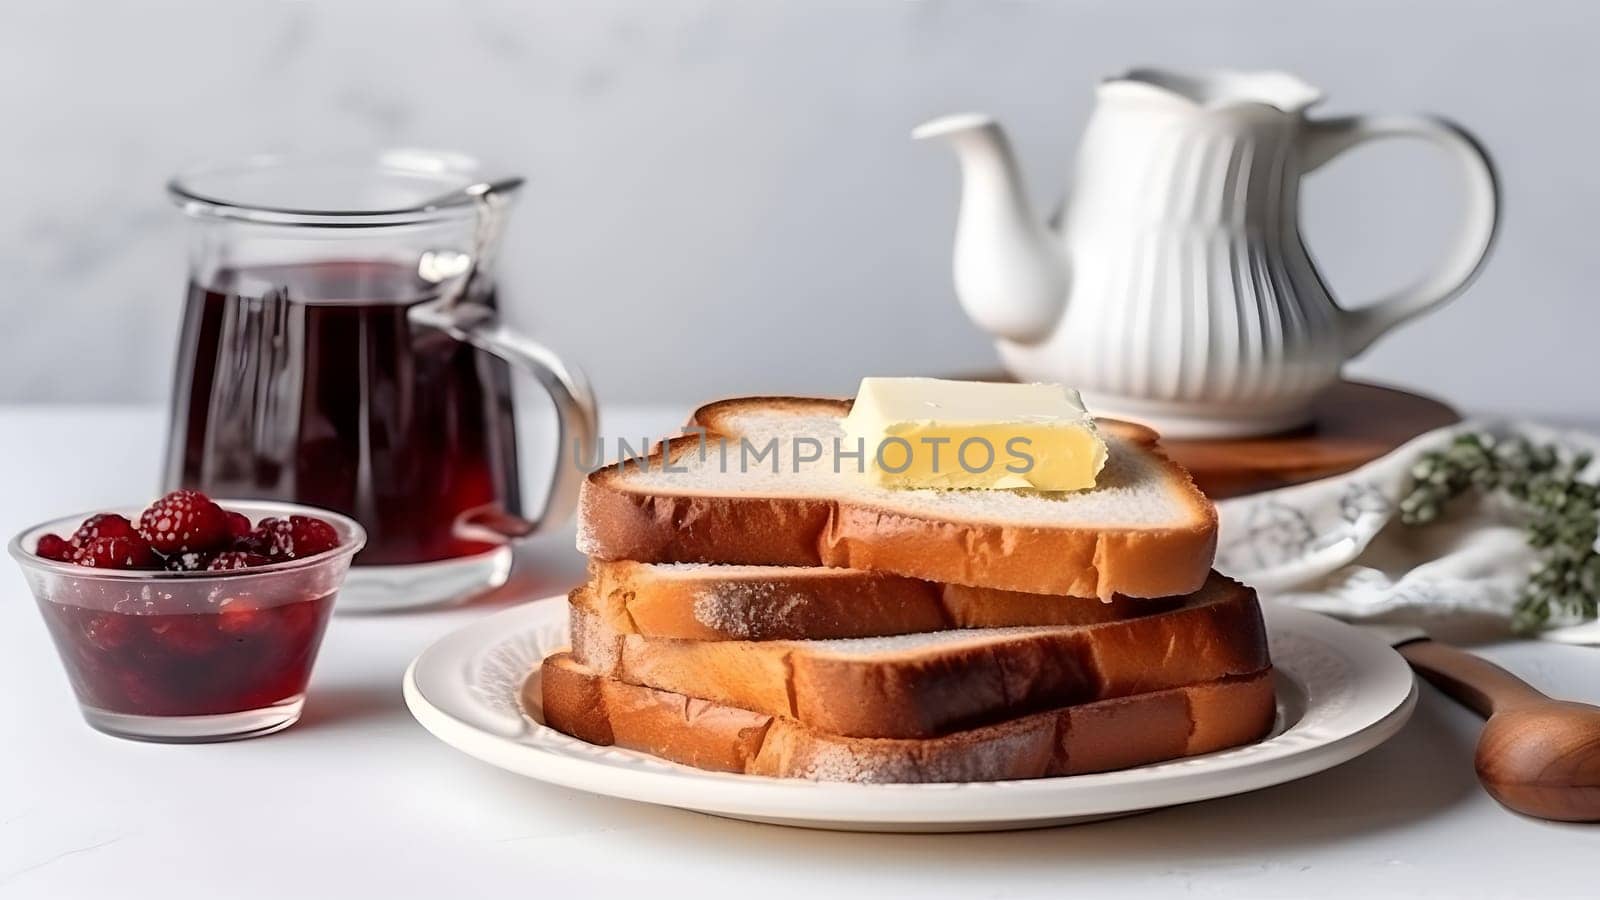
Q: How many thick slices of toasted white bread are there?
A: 4